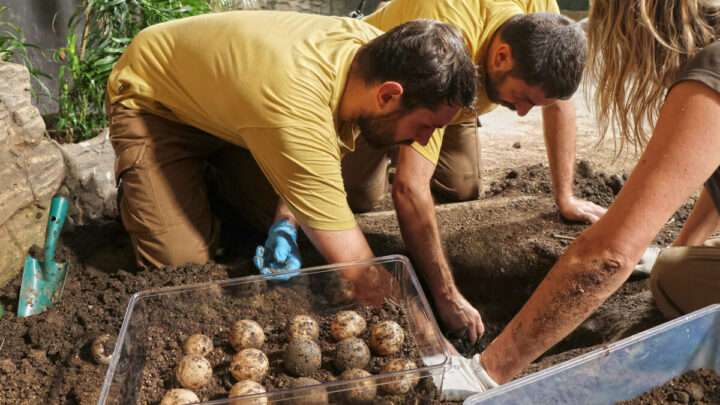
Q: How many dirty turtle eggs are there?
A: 15